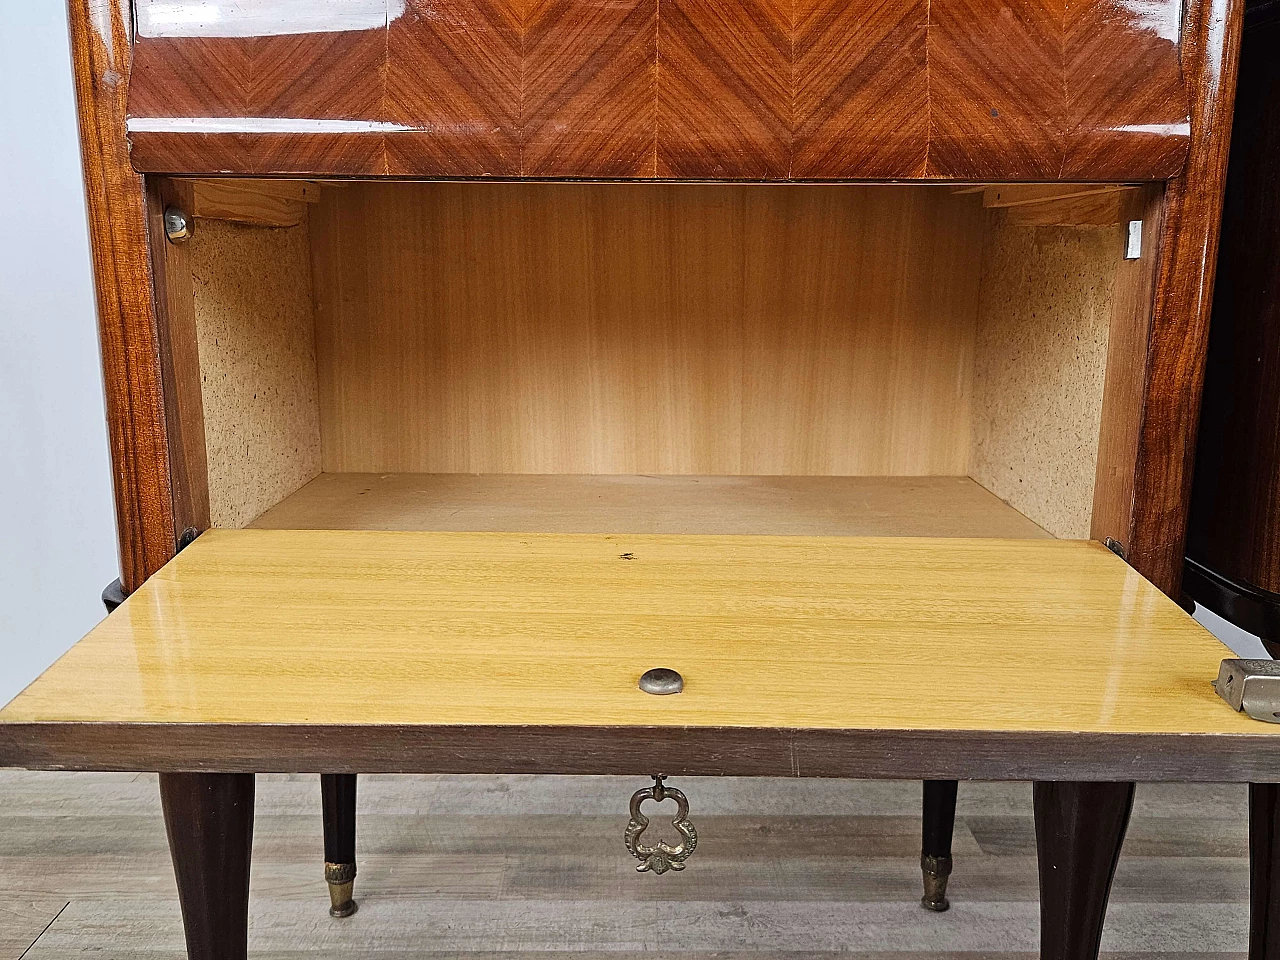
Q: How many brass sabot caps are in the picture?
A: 2